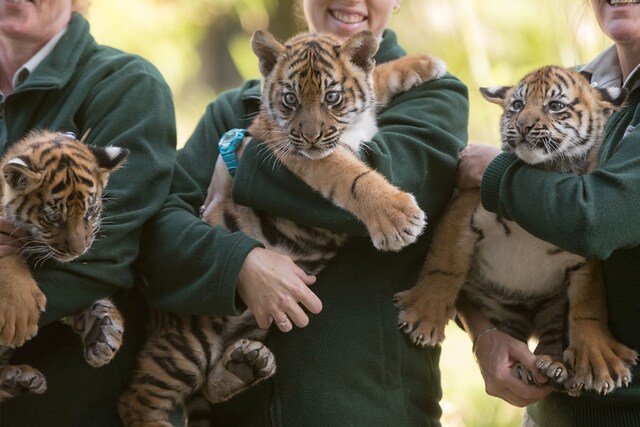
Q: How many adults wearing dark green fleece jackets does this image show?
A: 3